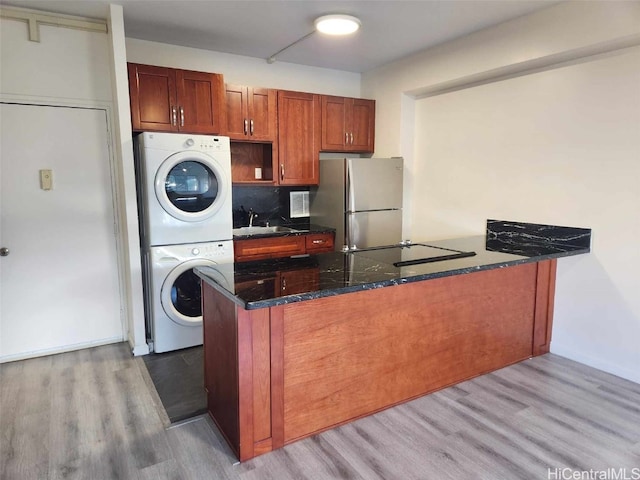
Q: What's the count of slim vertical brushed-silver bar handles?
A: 7